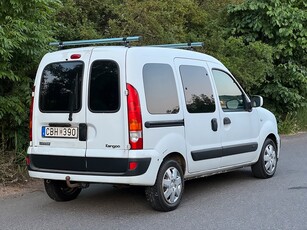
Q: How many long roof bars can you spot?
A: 2